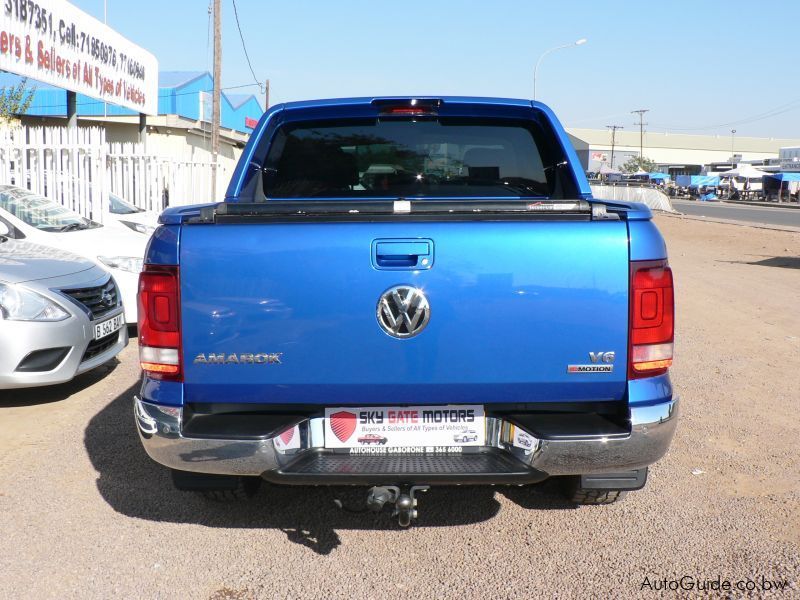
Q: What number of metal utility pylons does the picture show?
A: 2